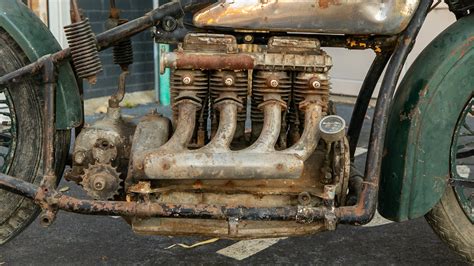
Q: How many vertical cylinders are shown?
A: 4